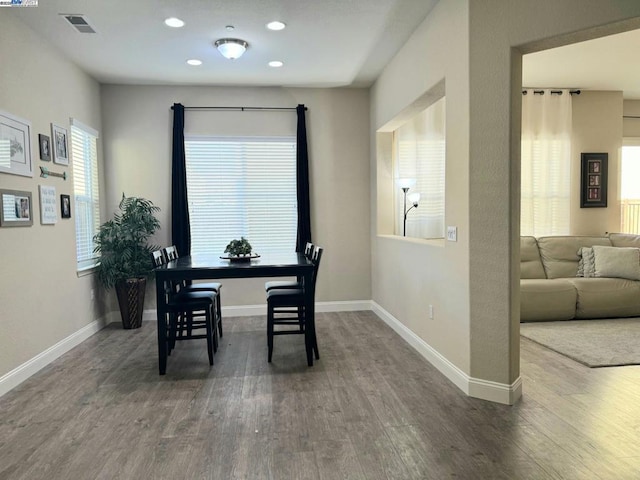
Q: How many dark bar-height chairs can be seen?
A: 4